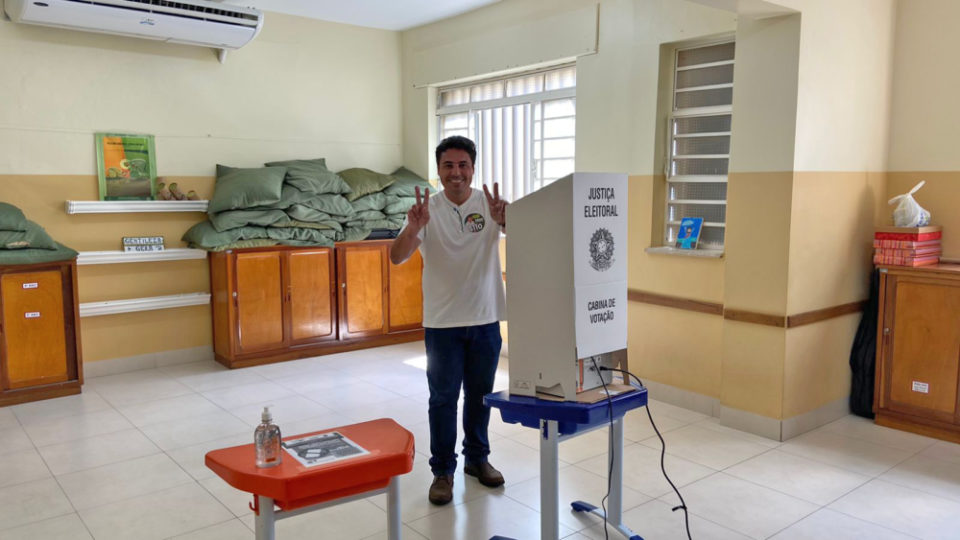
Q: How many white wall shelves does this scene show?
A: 3